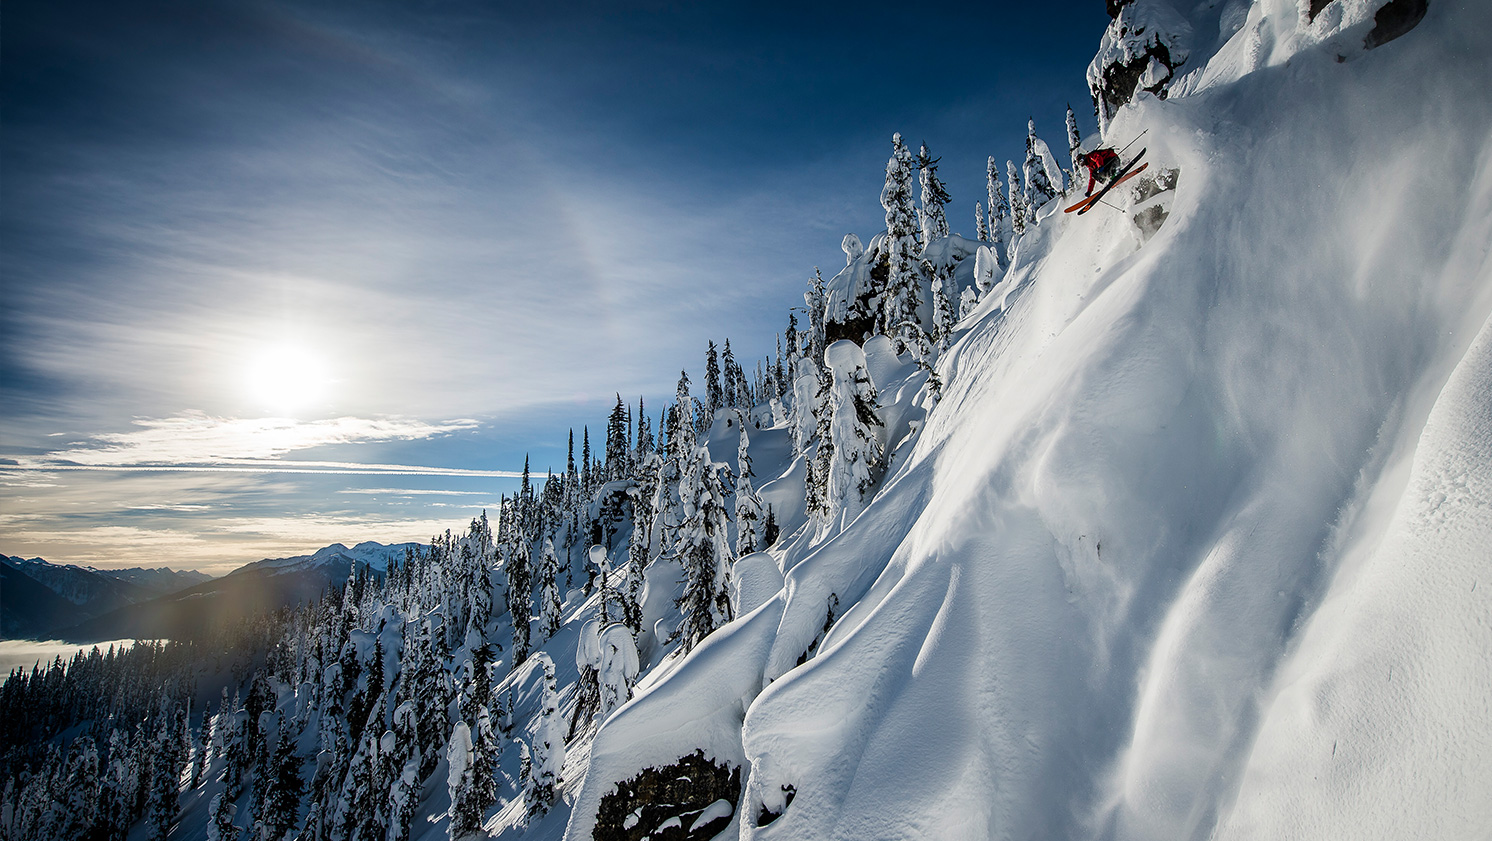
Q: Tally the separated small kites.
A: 0